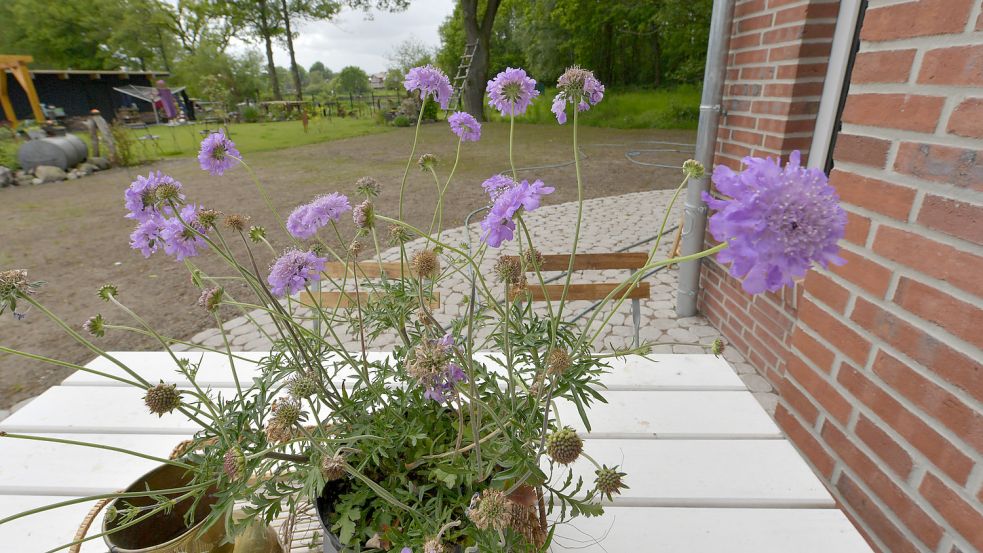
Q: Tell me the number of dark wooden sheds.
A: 1